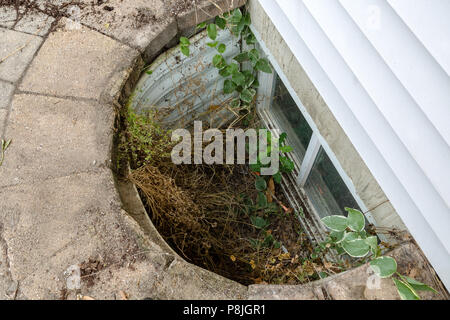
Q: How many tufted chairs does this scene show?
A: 0